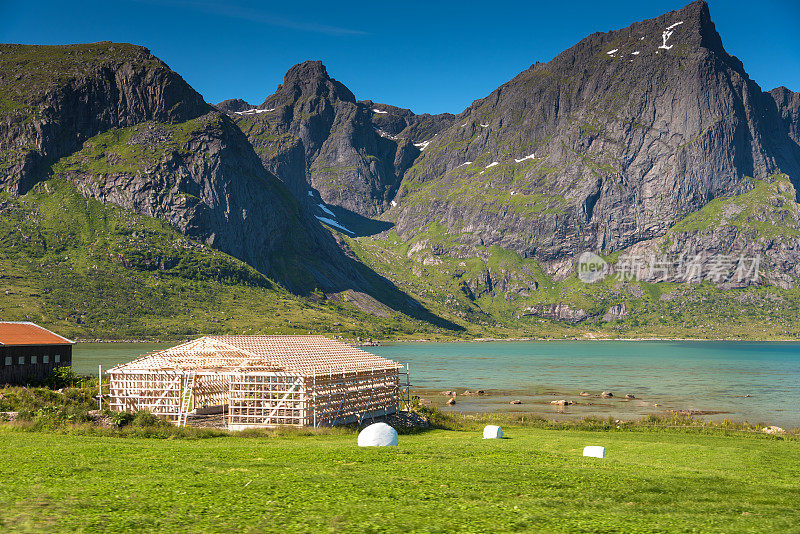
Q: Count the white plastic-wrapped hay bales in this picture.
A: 3